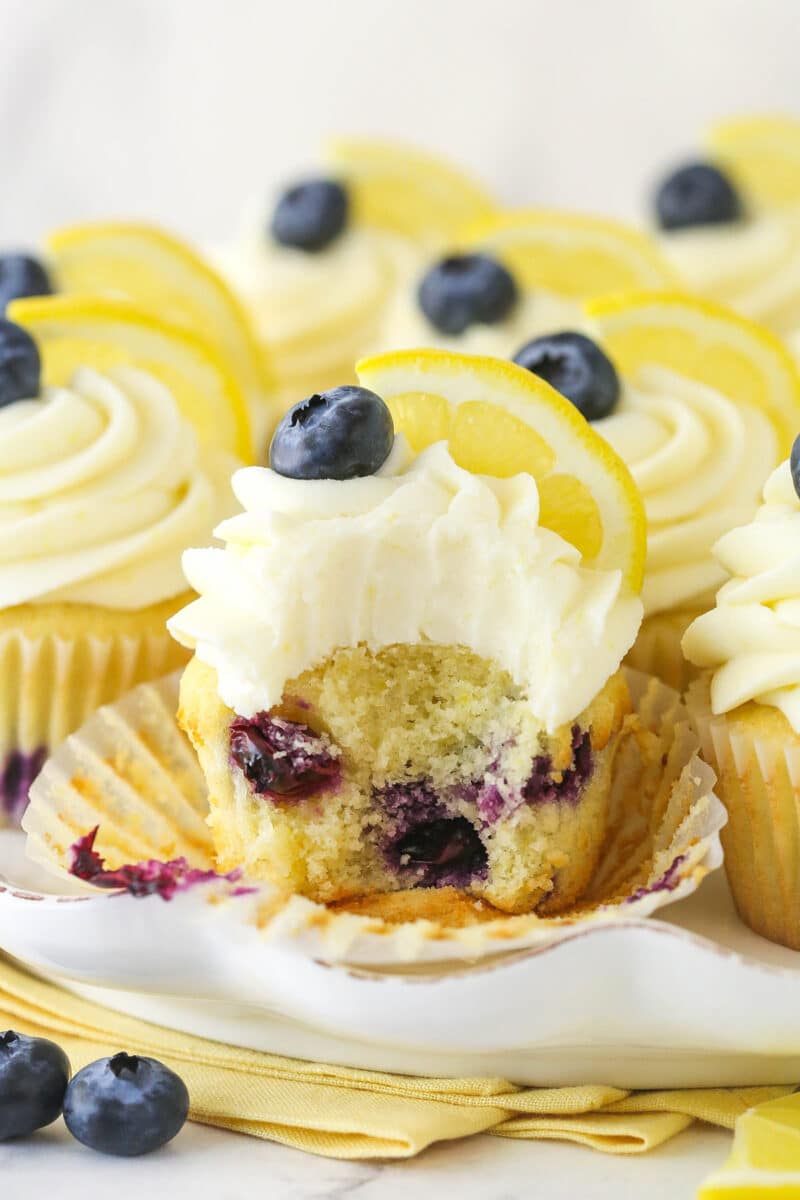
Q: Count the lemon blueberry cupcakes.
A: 8